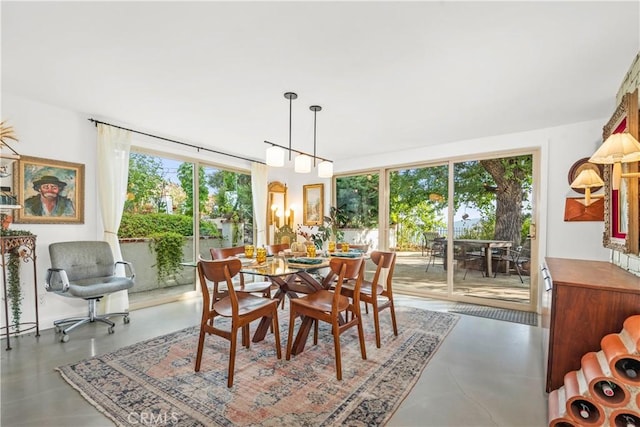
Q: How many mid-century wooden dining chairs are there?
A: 6